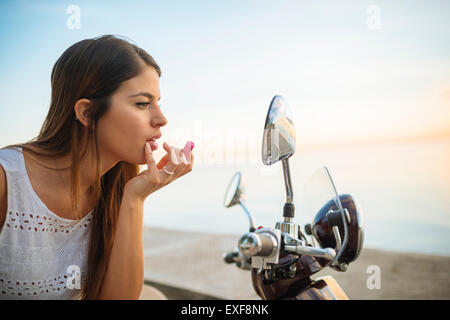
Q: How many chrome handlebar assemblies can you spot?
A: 1